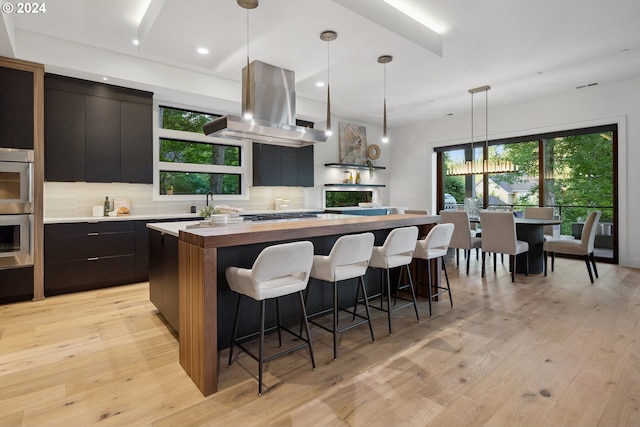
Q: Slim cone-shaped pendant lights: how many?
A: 3